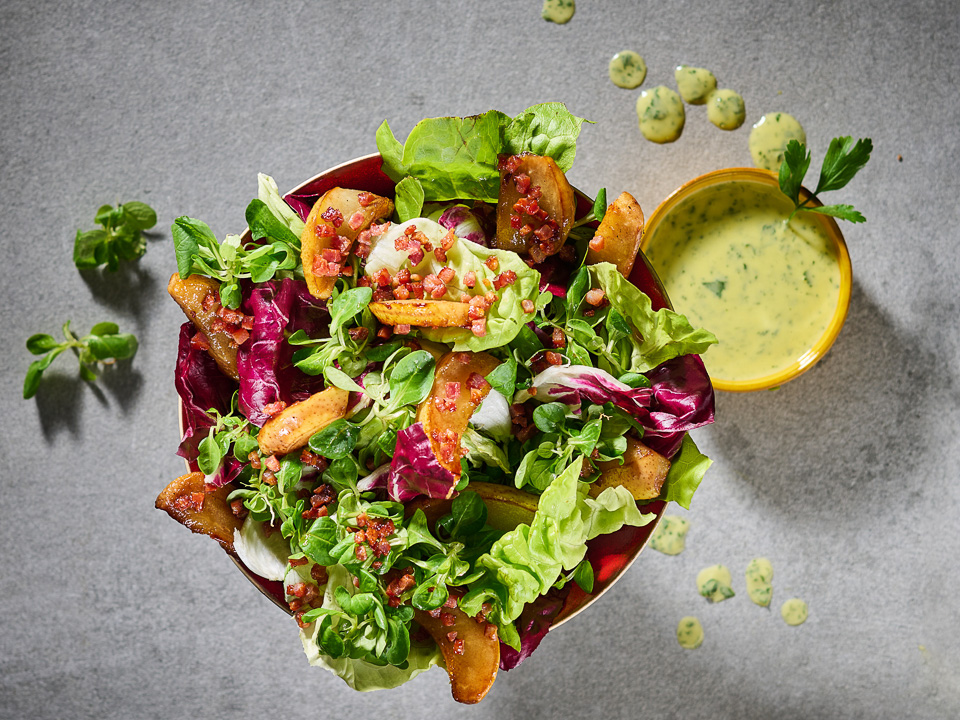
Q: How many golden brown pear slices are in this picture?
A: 11